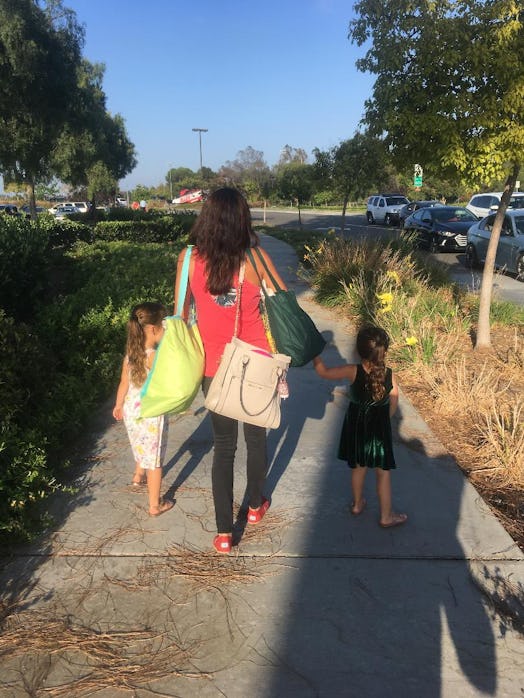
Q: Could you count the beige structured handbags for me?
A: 1